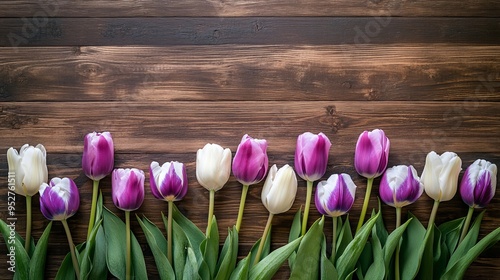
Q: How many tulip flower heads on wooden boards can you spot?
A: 14